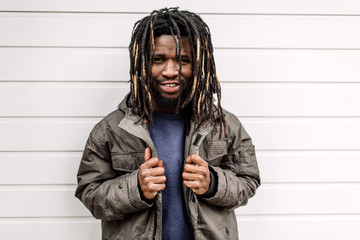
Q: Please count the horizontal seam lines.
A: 7